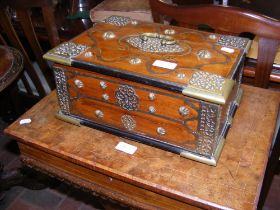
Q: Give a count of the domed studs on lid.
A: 8